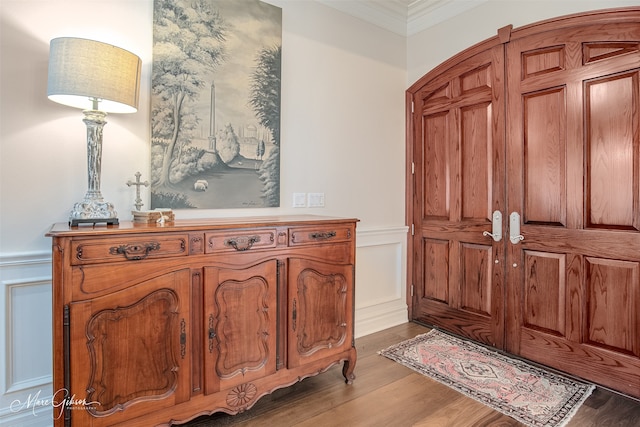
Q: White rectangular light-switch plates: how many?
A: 2